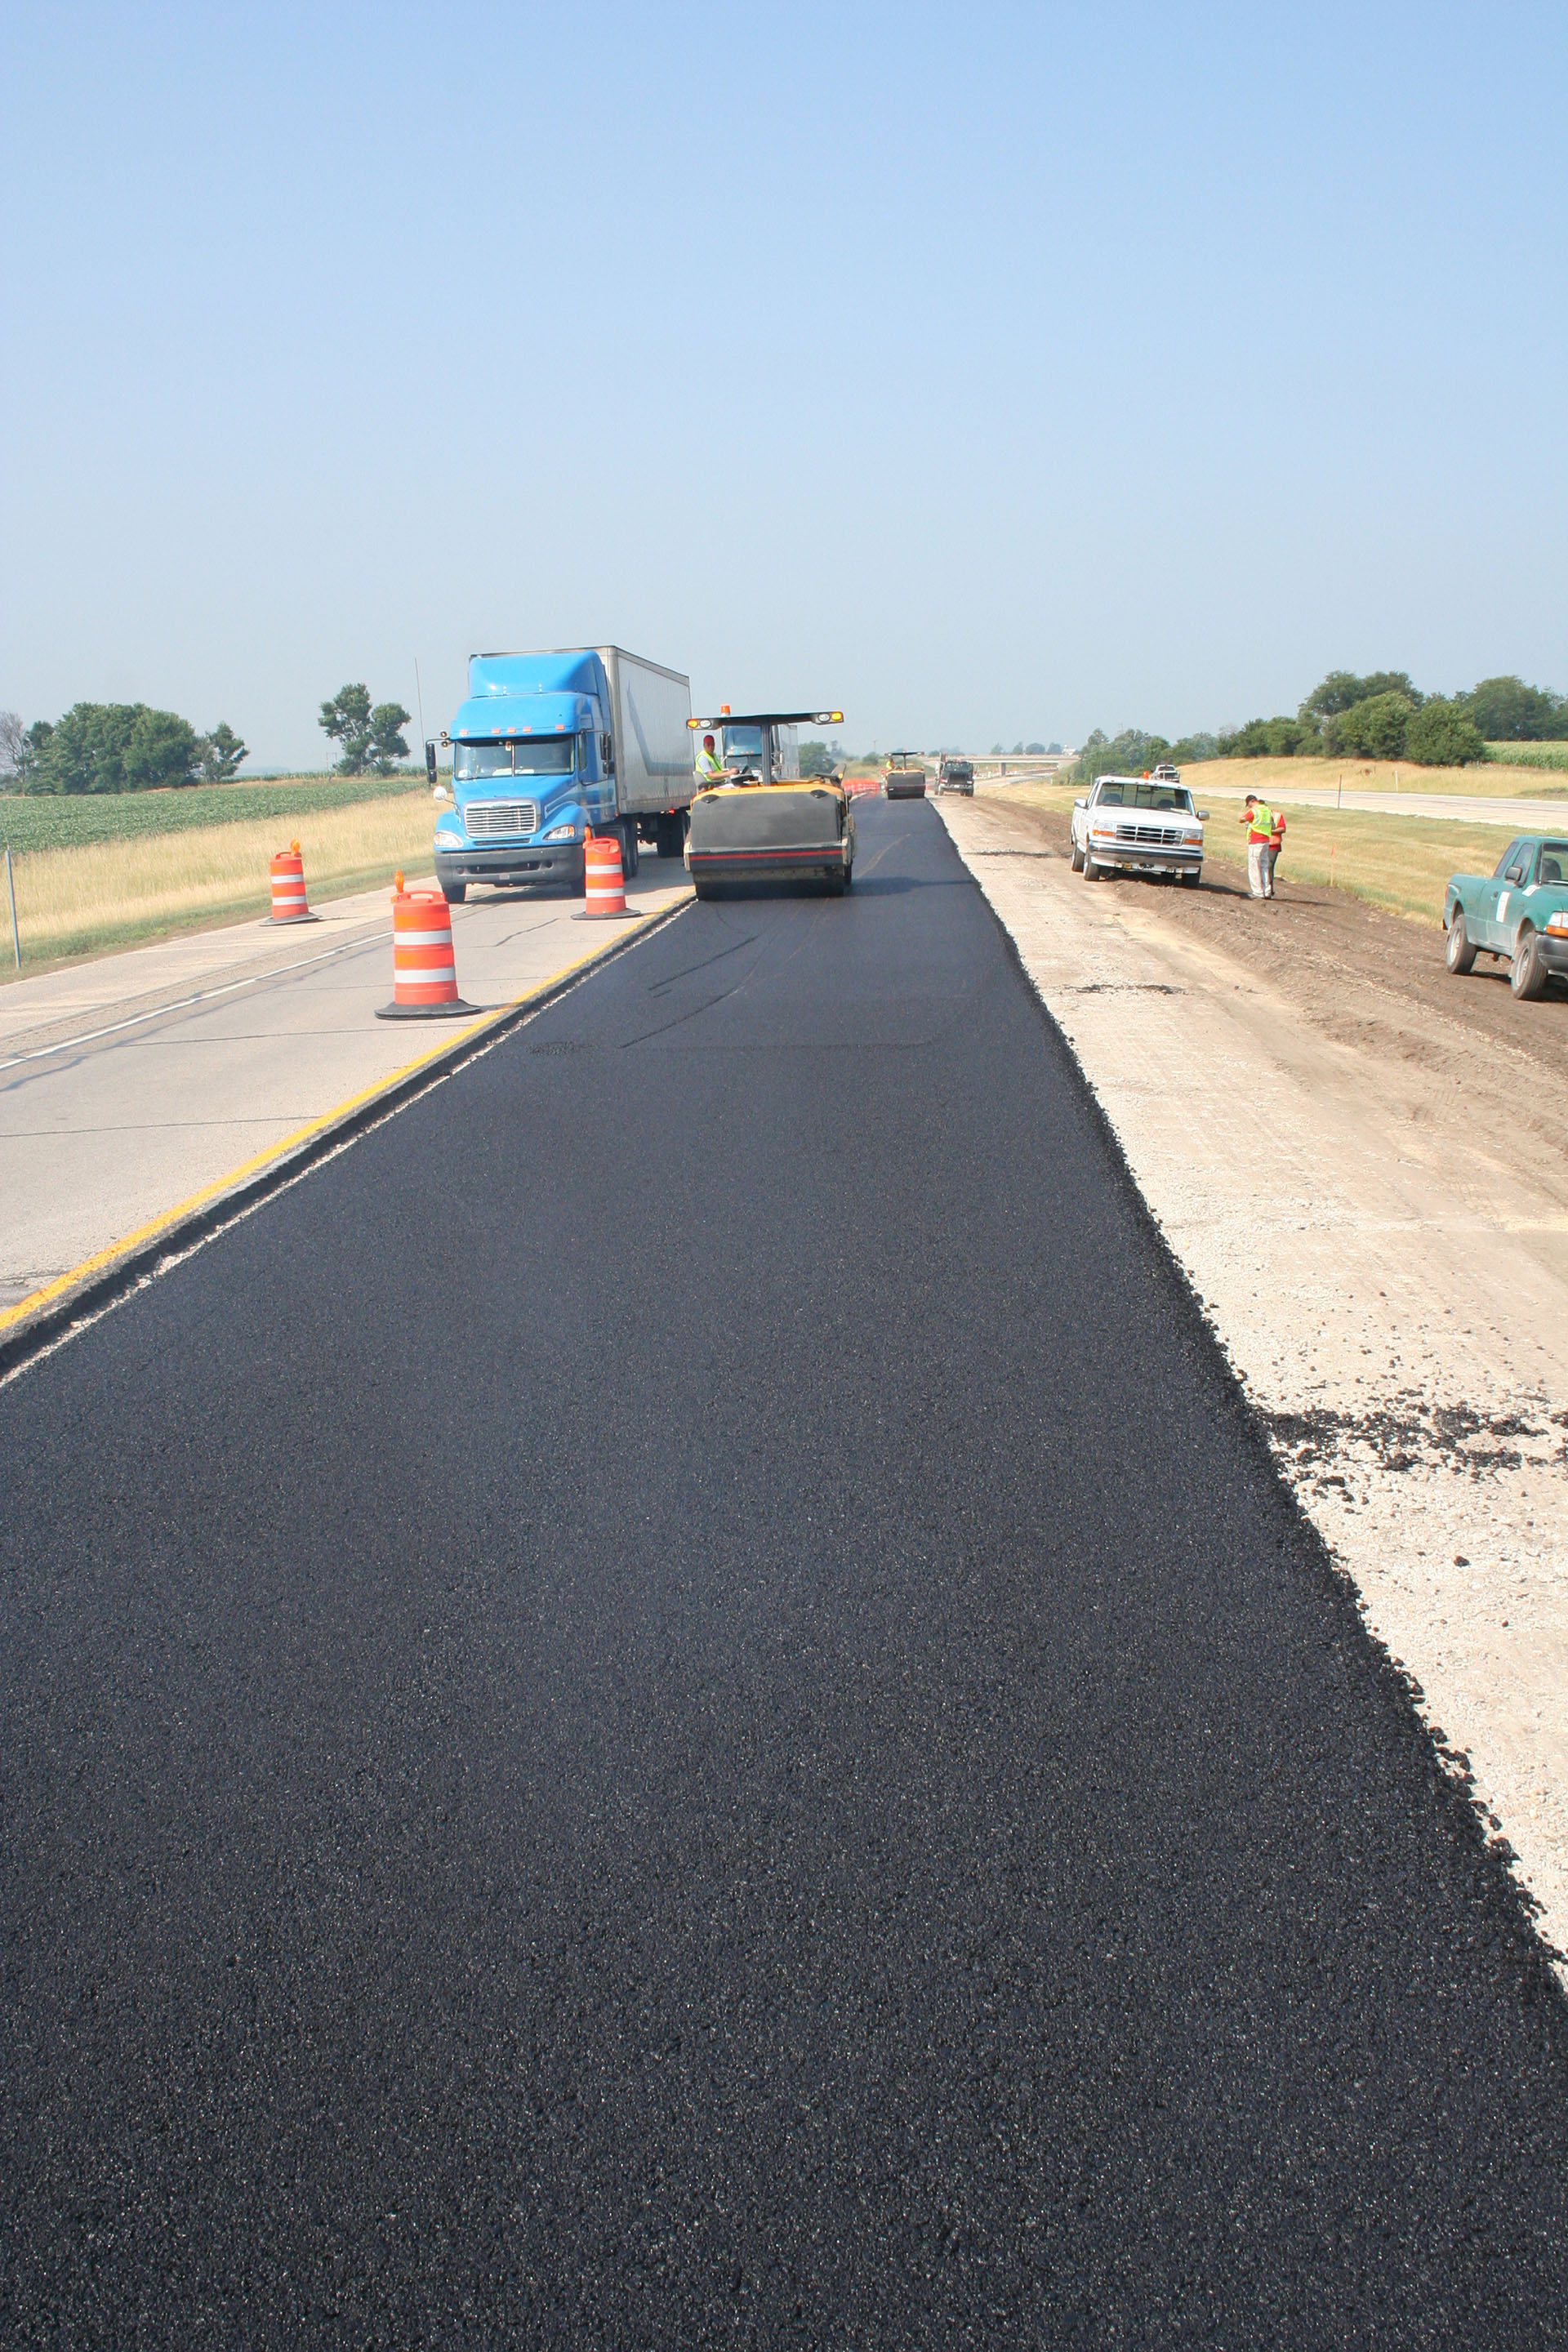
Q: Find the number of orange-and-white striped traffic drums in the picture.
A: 3